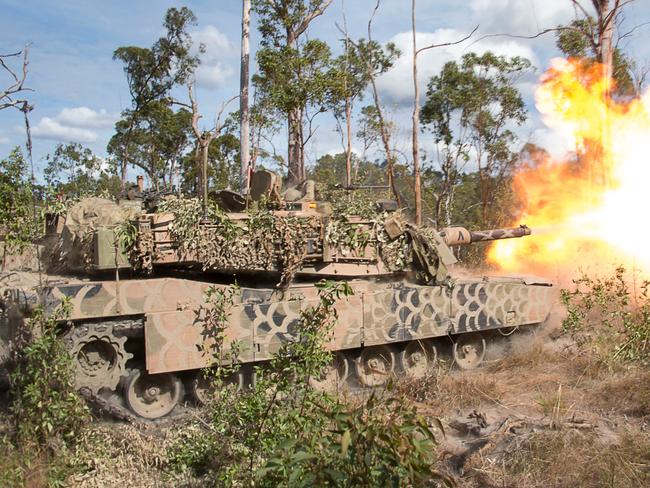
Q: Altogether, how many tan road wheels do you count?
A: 7